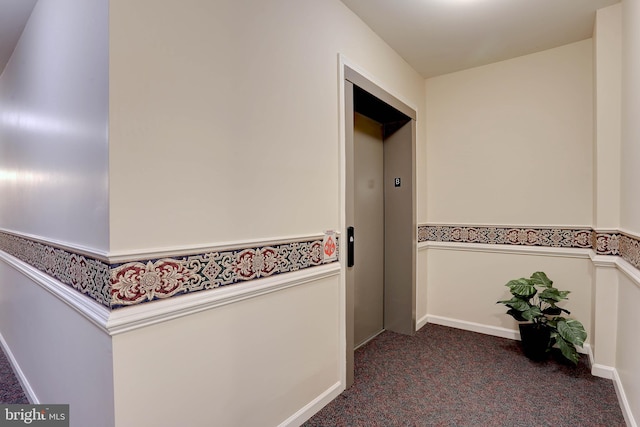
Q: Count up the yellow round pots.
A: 0